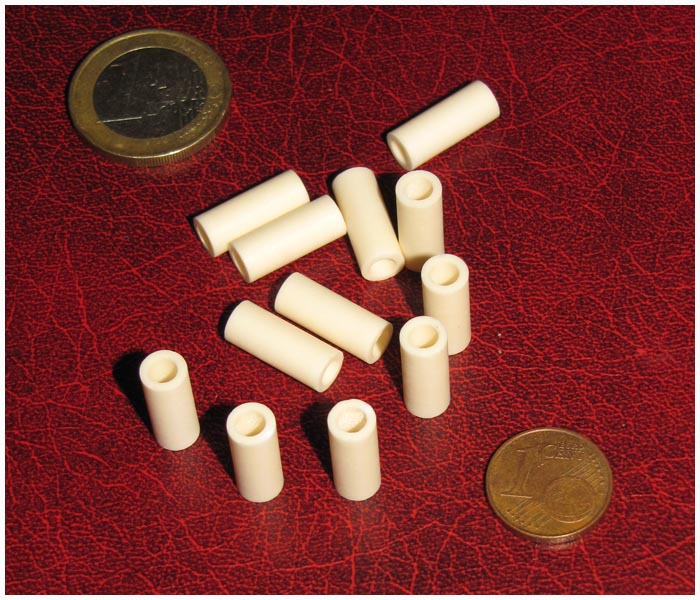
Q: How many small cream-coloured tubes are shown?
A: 12